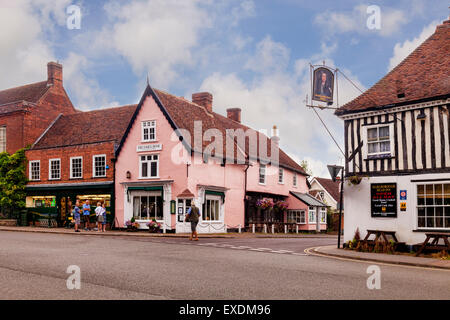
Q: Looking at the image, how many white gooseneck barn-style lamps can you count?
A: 0